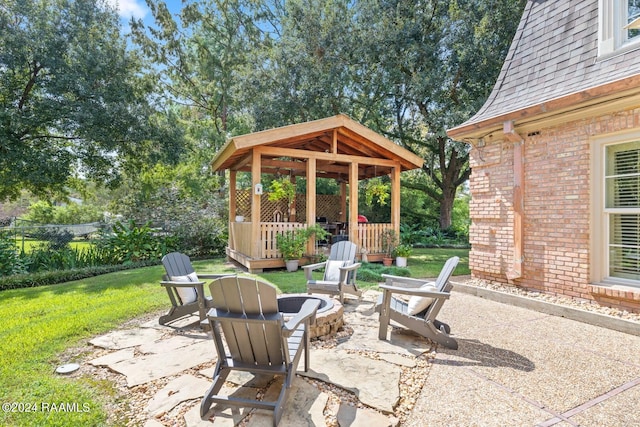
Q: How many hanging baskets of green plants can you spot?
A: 2